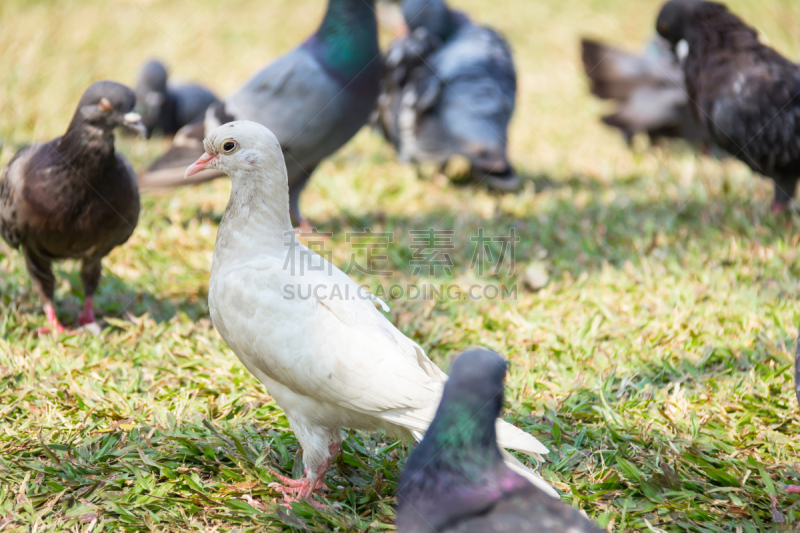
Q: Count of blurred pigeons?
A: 7